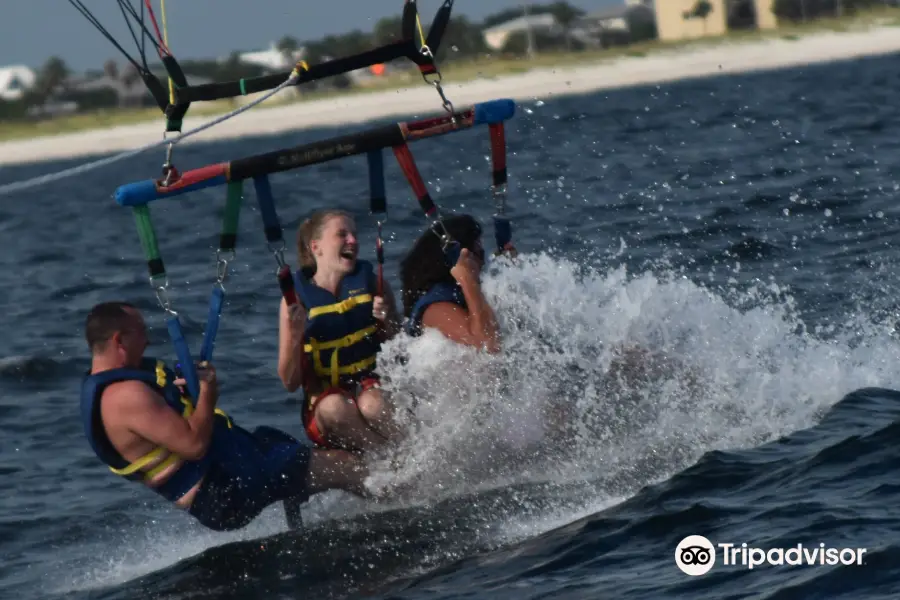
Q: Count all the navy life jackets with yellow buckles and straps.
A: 2